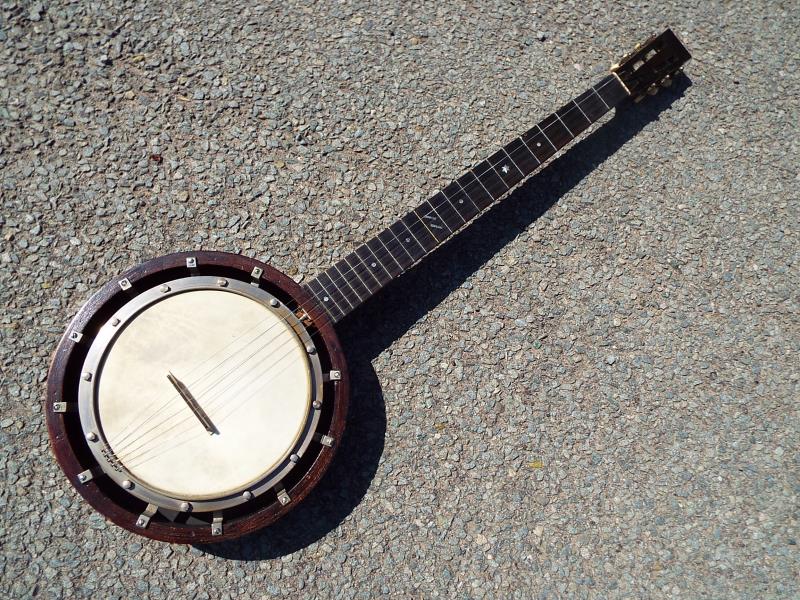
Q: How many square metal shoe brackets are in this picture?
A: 11